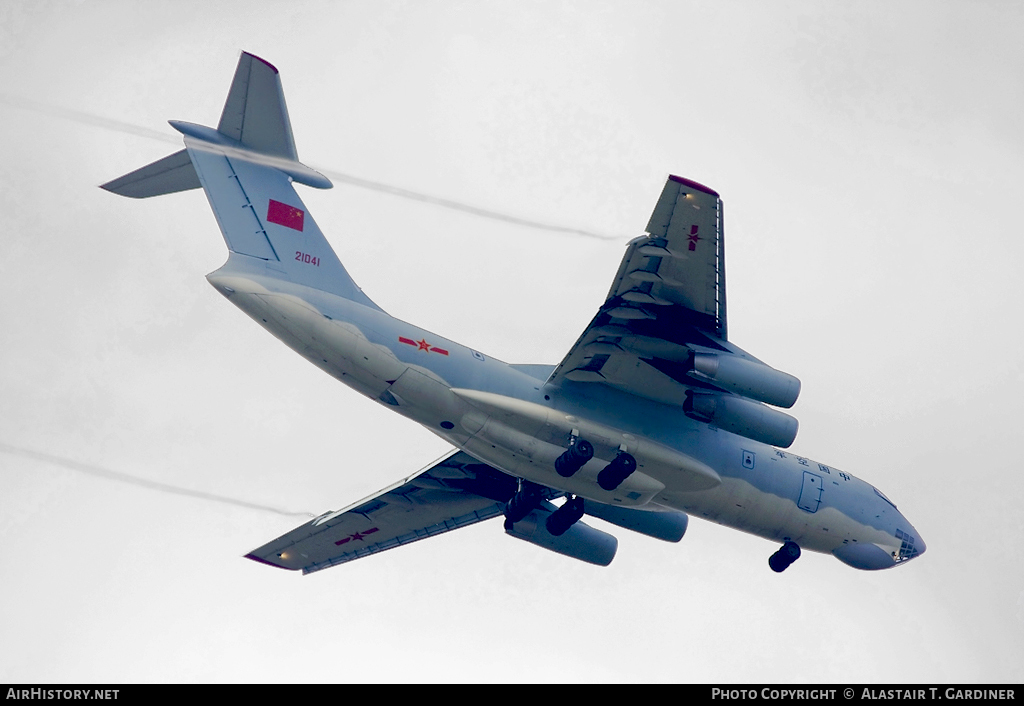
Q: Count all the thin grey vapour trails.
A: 2